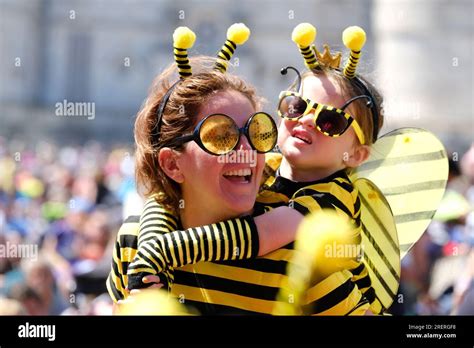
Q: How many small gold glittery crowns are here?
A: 1